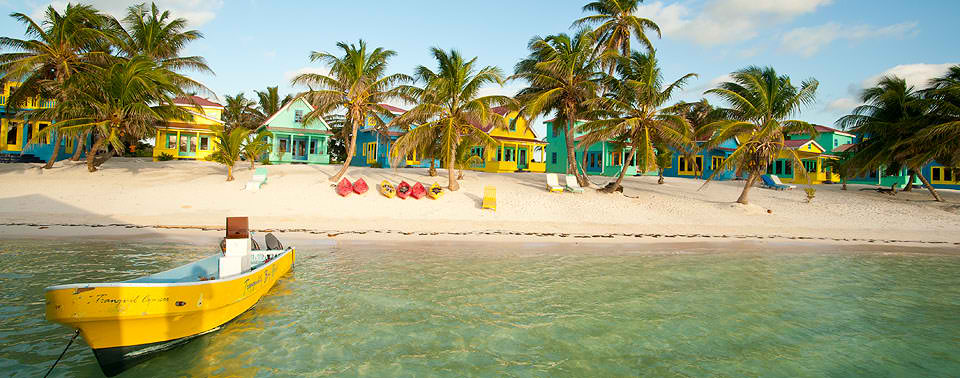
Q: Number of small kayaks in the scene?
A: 6